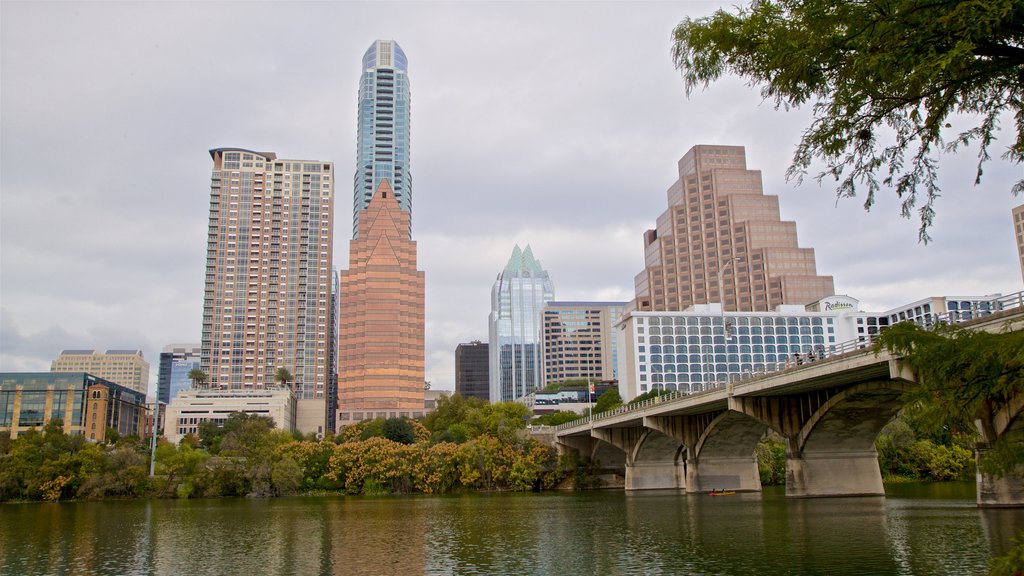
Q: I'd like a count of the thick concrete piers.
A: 4